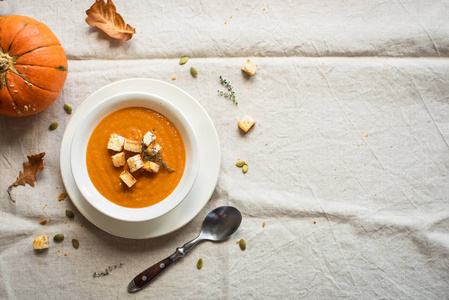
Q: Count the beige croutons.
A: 11